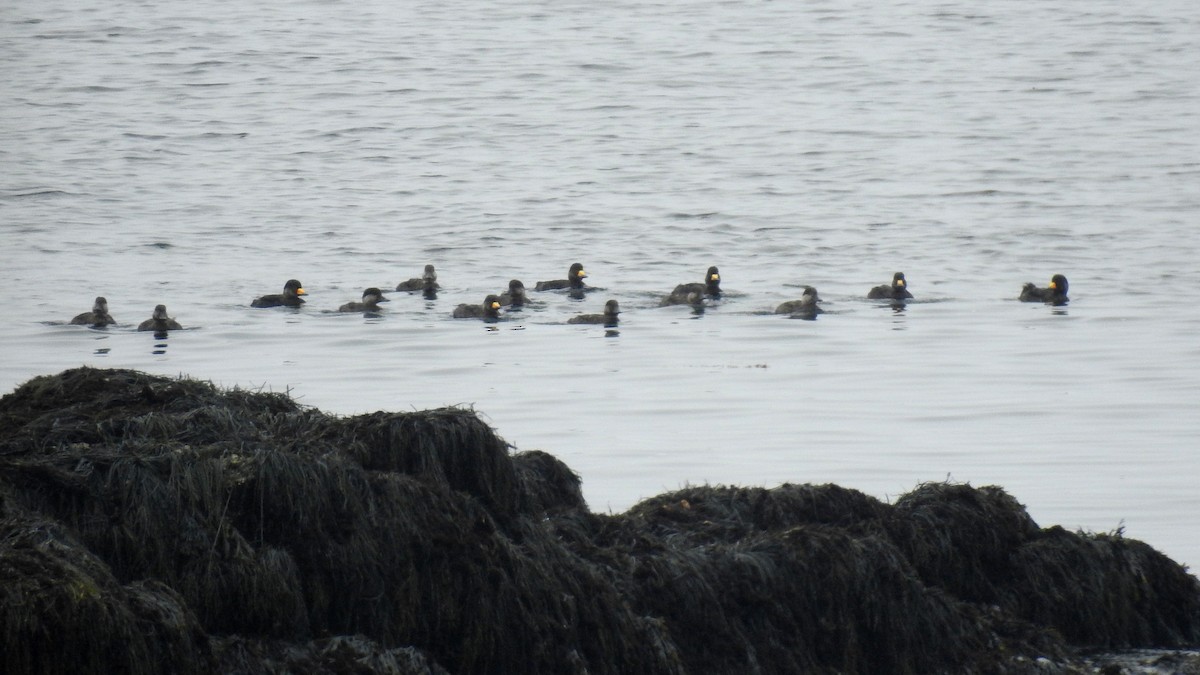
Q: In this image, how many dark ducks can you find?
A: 14